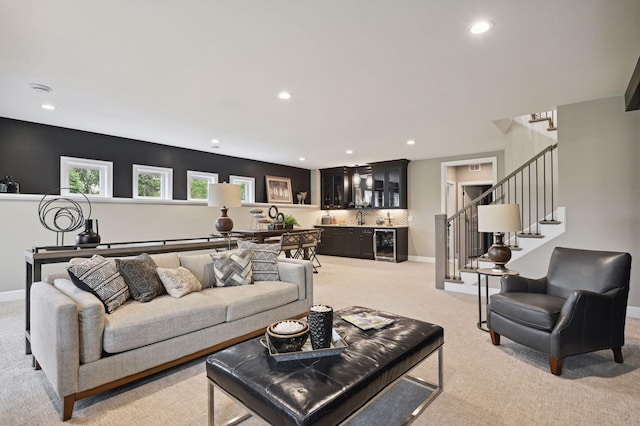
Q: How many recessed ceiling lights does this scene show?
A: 7